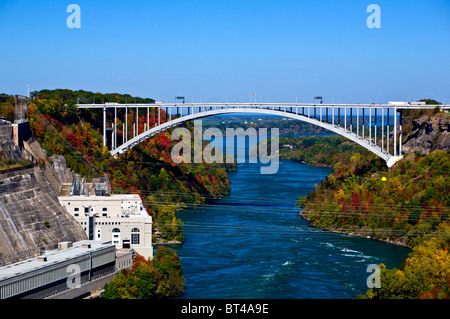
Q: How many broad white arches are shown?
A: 1